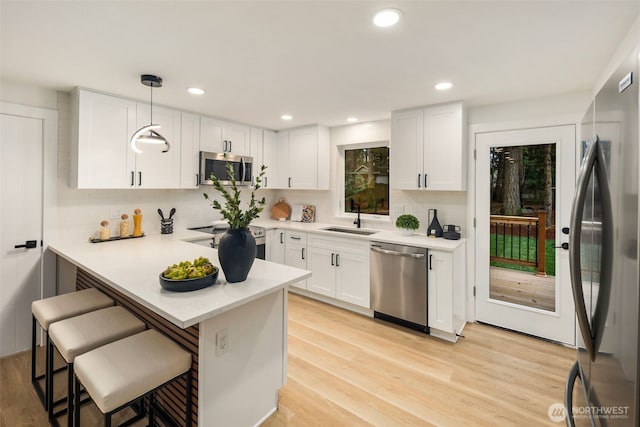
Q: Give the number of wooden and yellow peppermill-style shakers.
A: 3